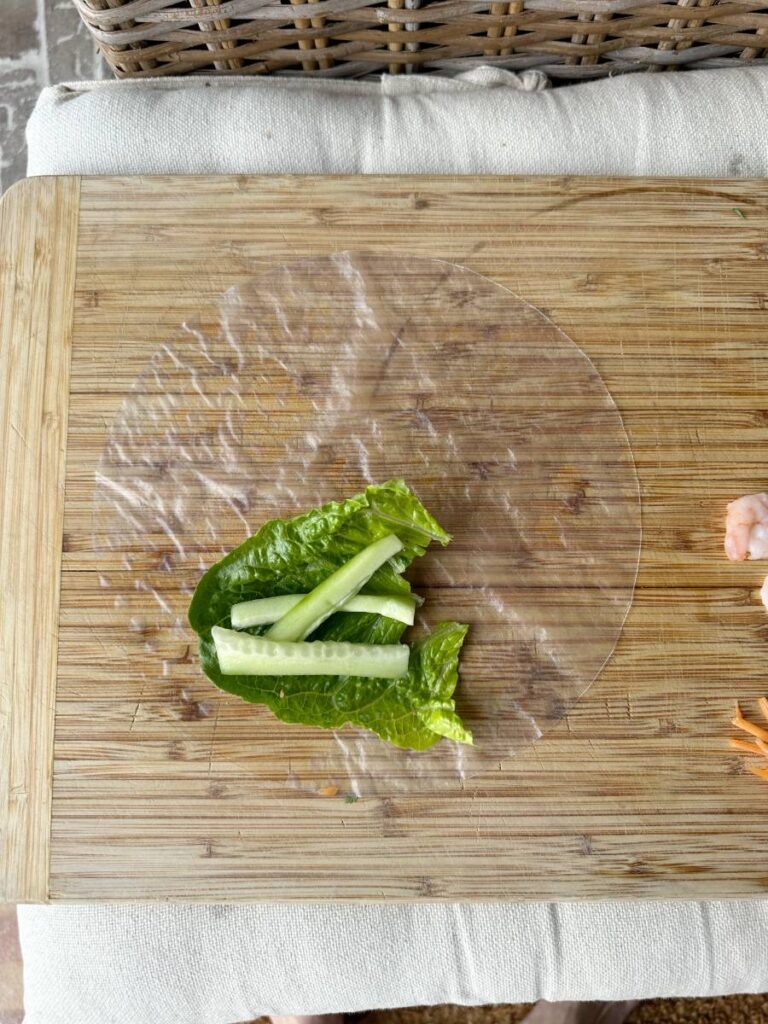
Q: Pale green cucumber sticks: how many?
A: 3